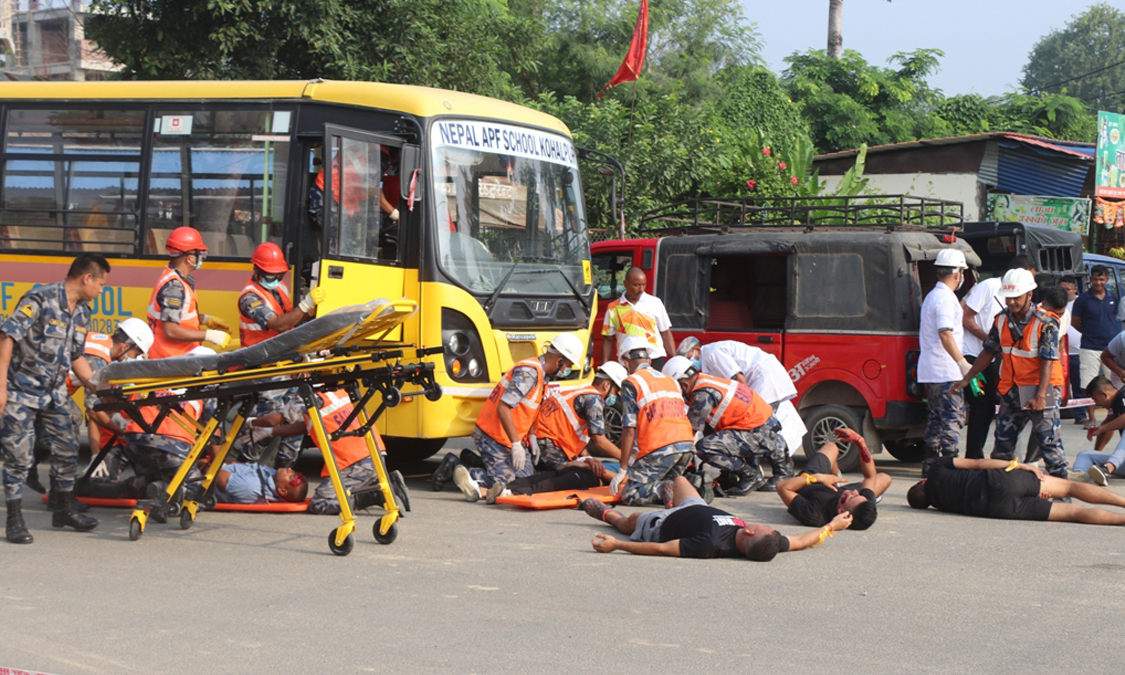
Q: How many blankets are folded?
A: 0